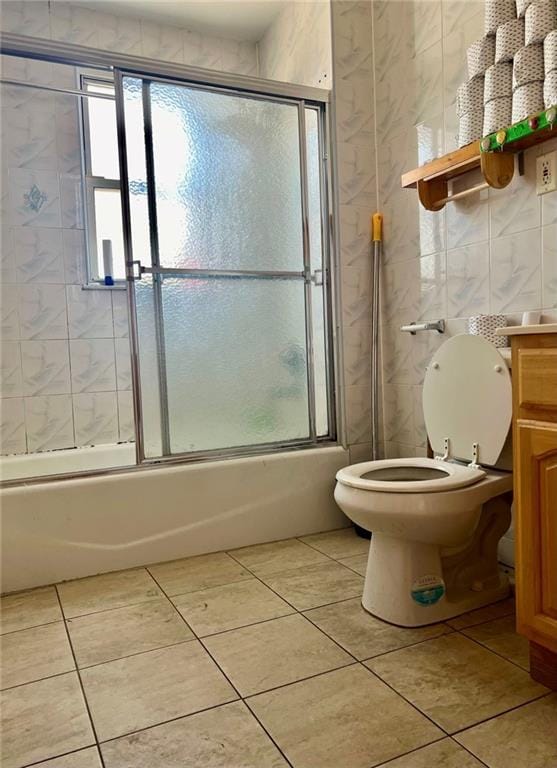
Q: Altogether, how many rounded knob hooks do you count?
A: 4